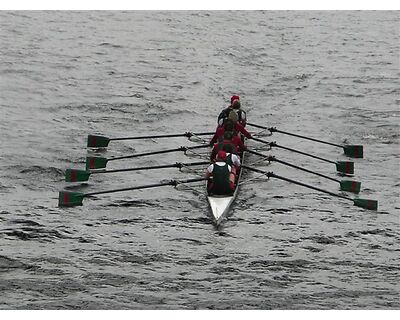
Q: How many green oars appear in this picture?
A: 8